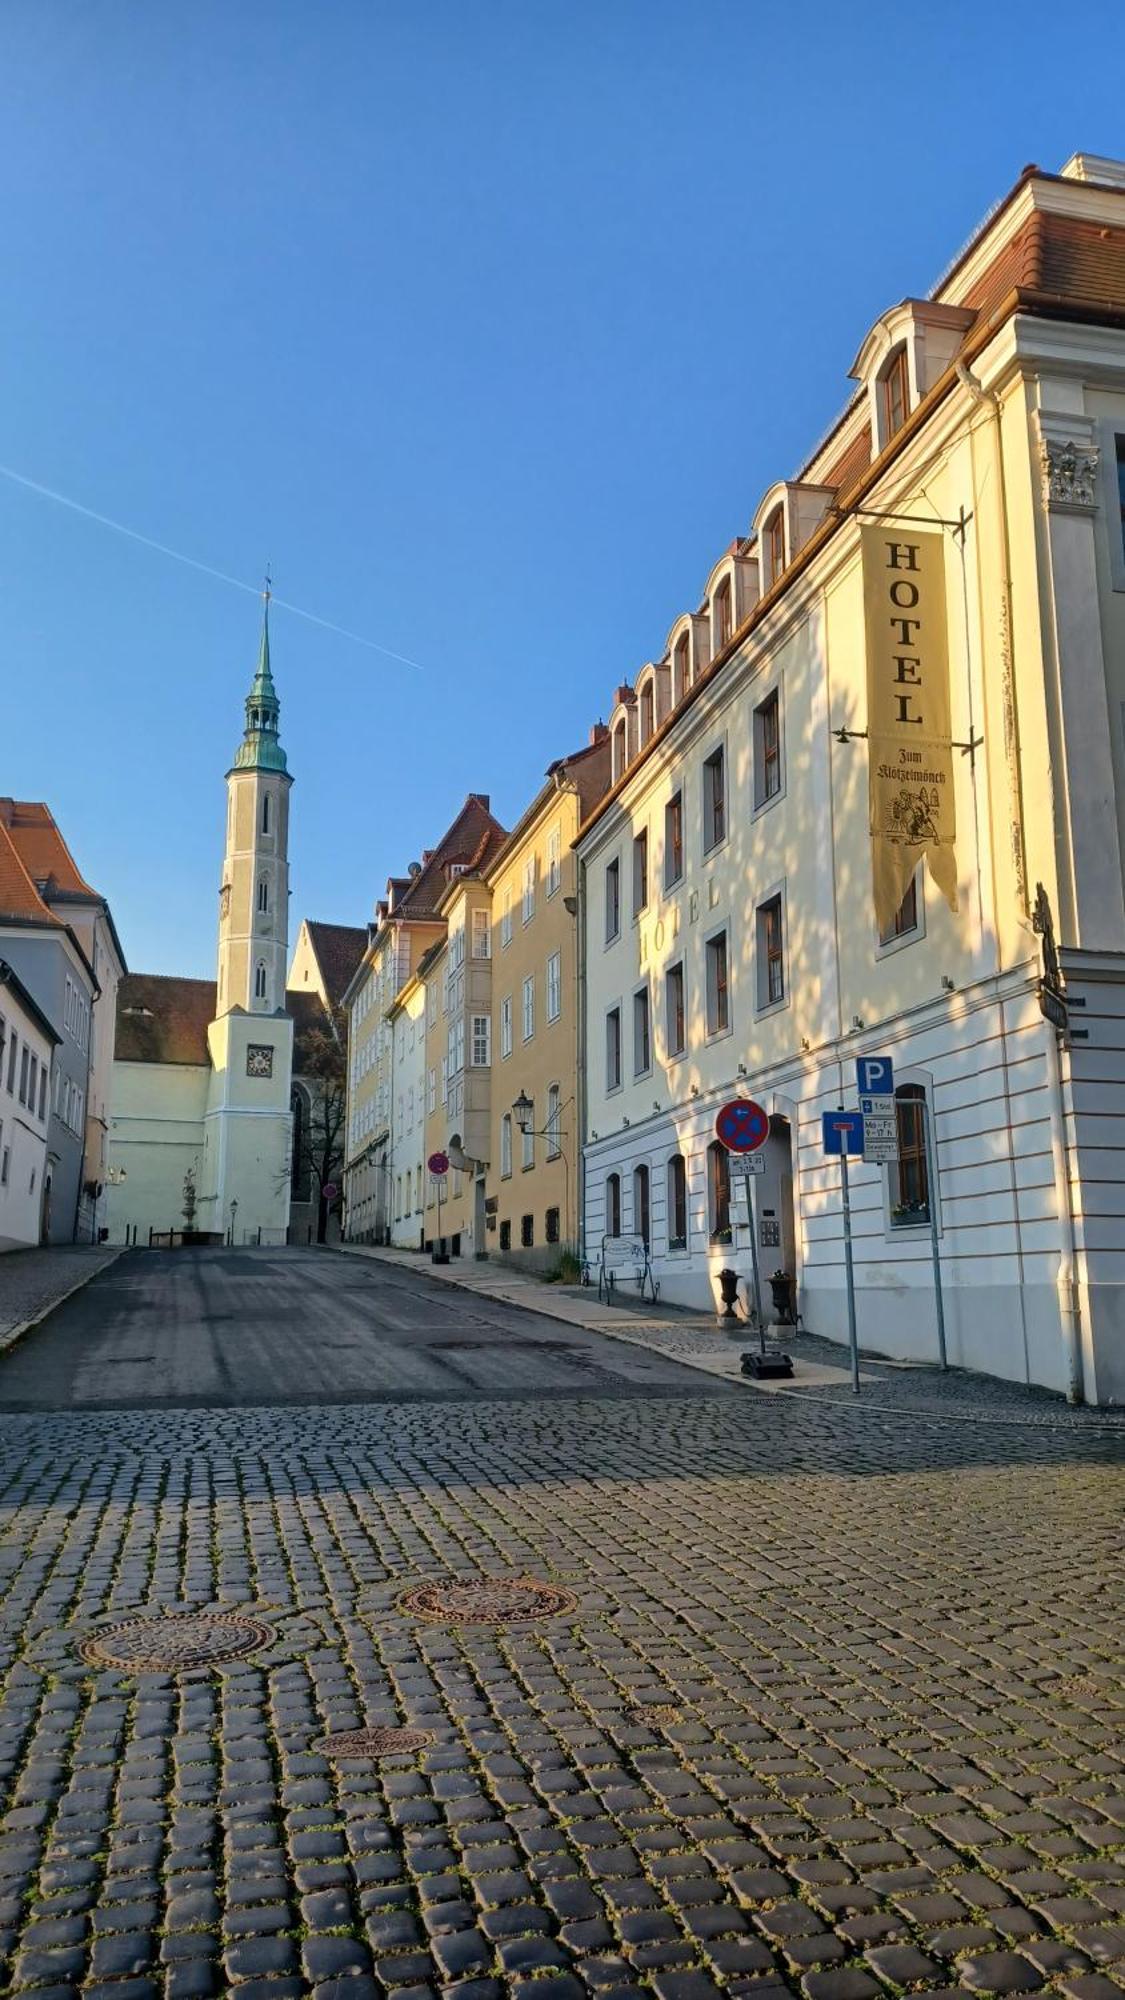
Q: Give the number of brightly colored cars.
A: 0